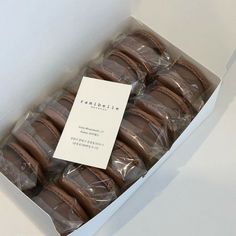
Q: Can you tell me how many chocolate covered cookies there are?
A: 12